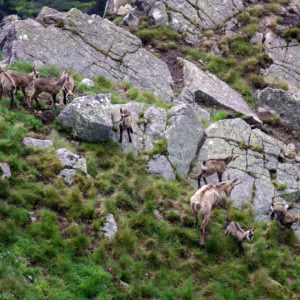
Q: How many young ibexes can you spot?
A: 8